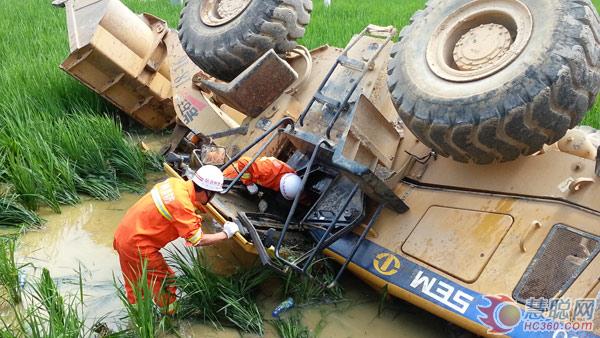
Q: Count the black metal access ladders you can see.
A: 1